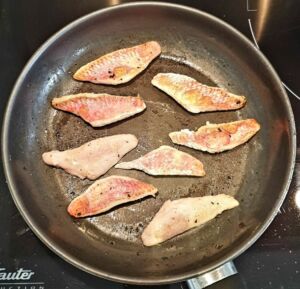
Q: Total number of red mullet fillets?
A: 8